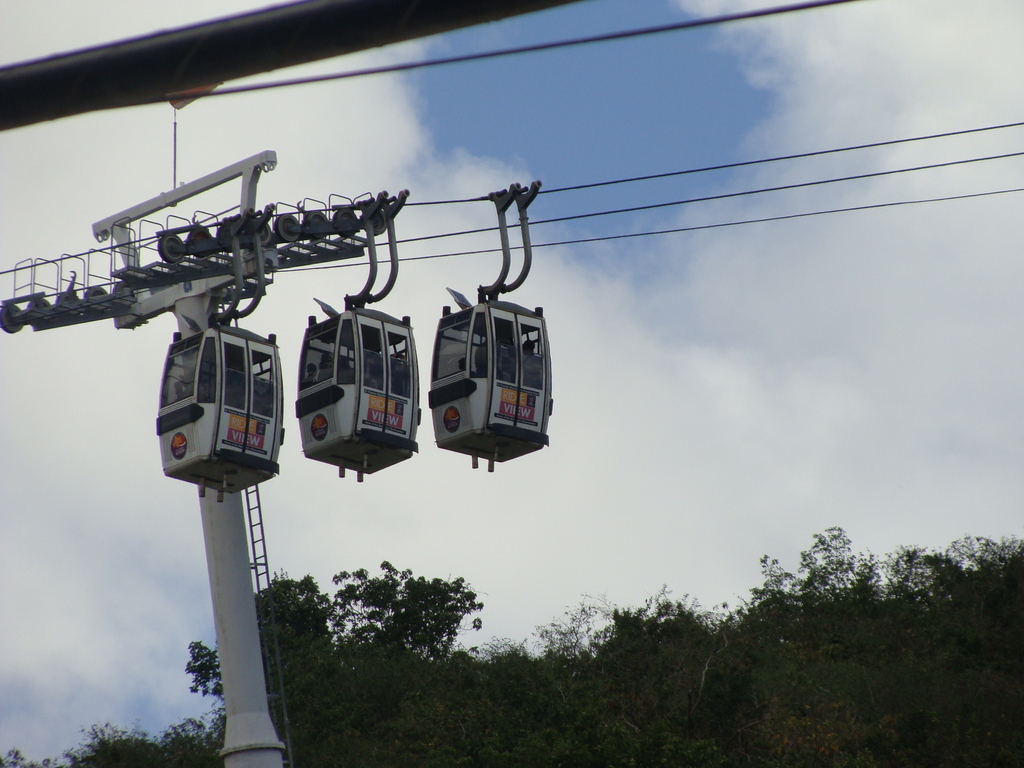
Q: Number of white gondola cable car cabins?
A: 3